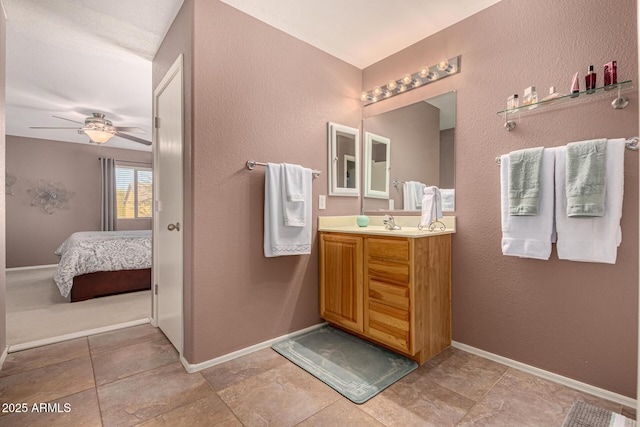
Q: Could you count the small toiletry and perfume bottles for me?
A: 6